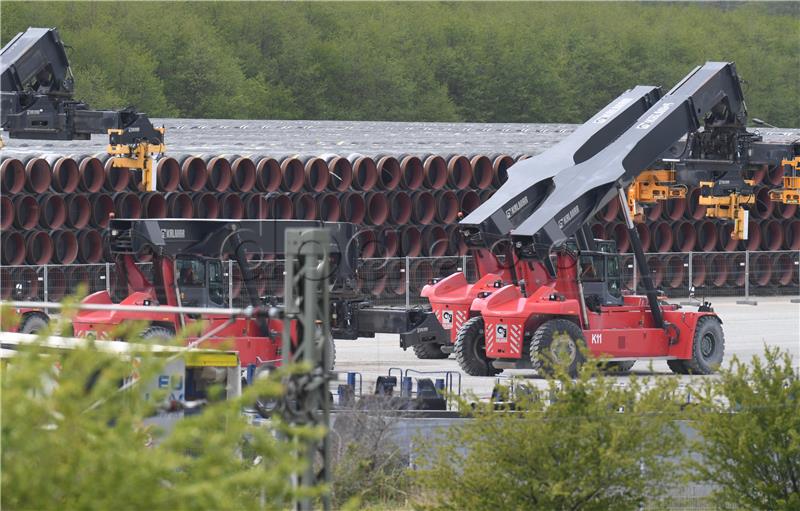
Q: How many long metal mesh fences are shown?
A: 1